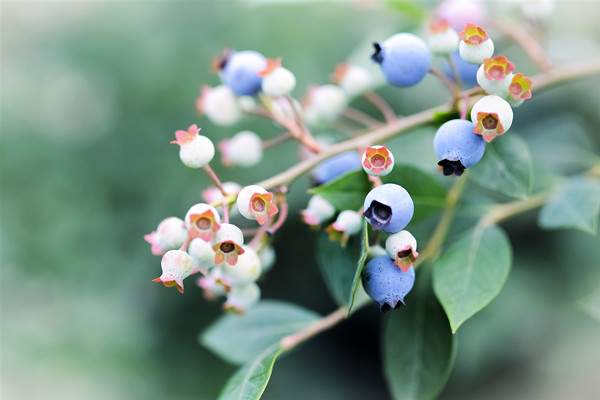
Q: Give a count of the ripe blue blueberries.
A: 7